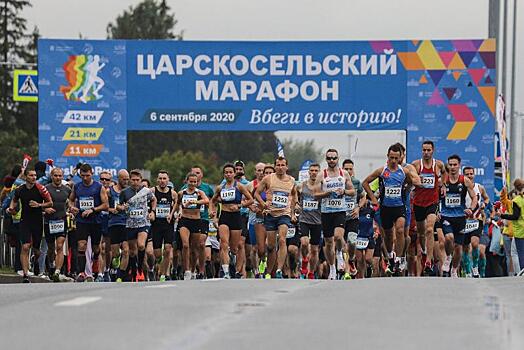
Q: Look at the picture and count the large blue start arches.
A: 1